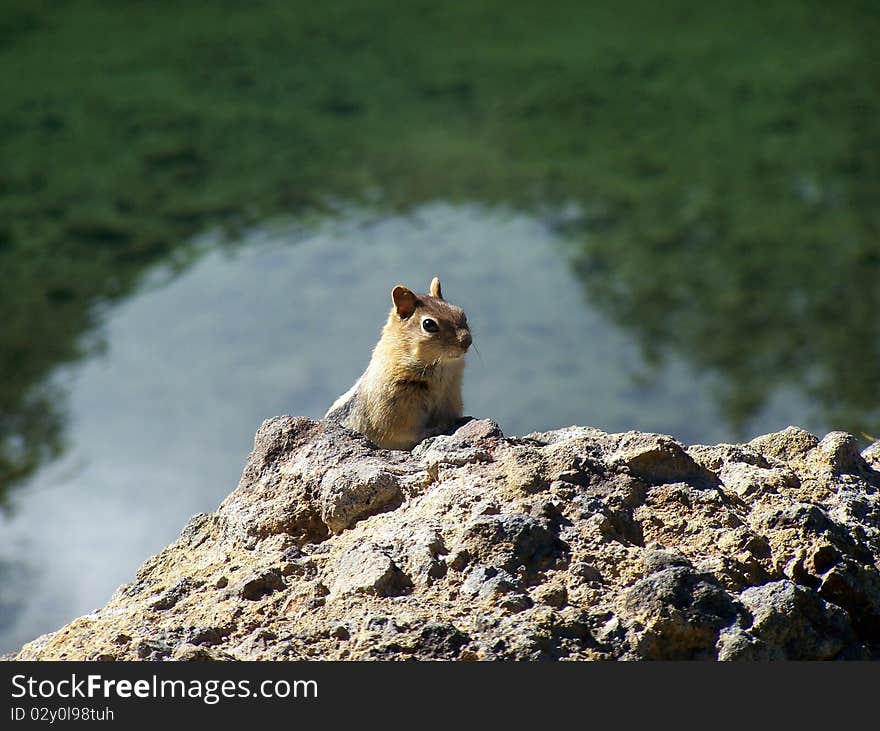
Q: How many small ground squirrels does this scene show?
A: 1